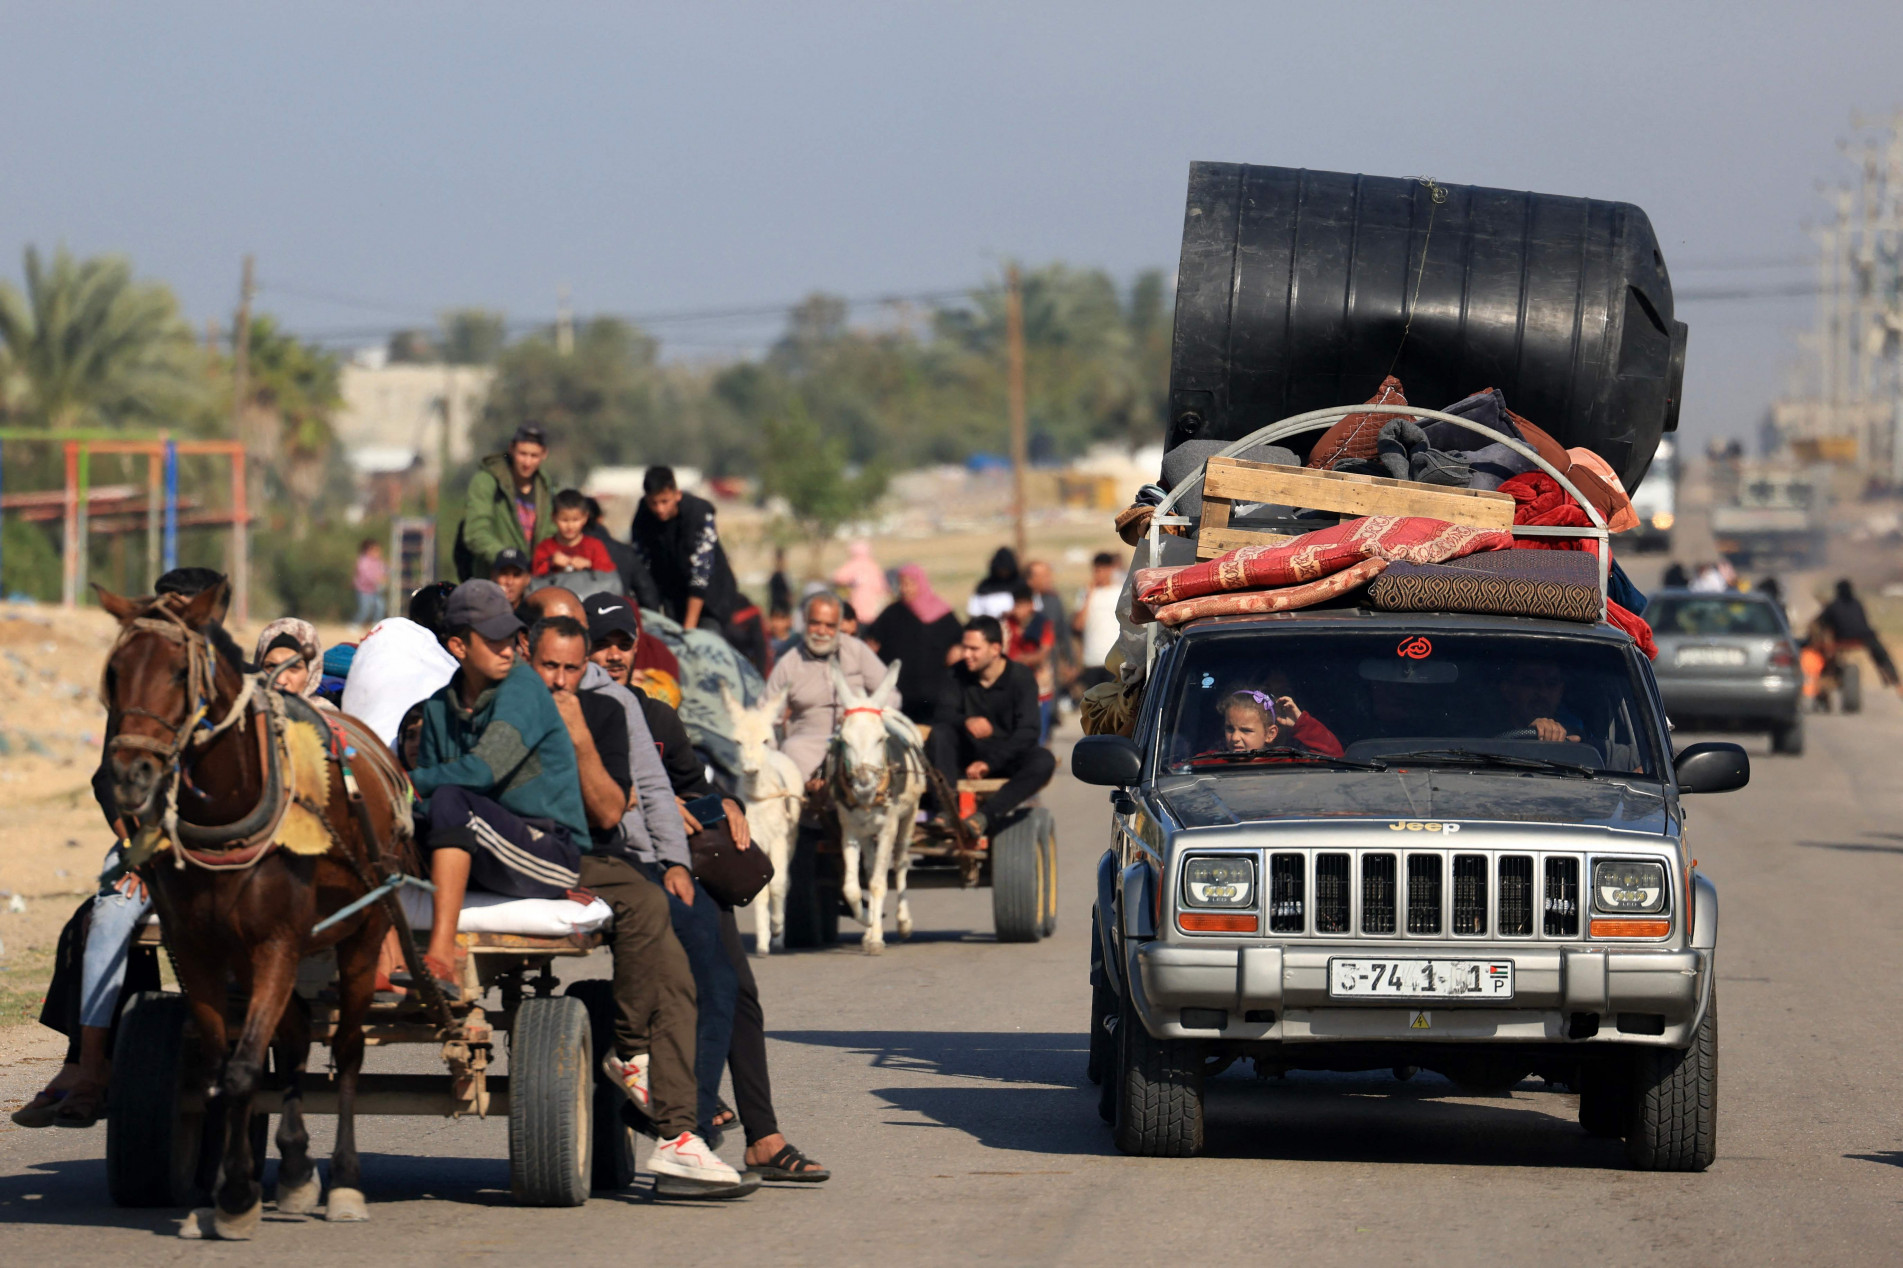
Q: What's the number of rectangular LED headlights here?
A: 2